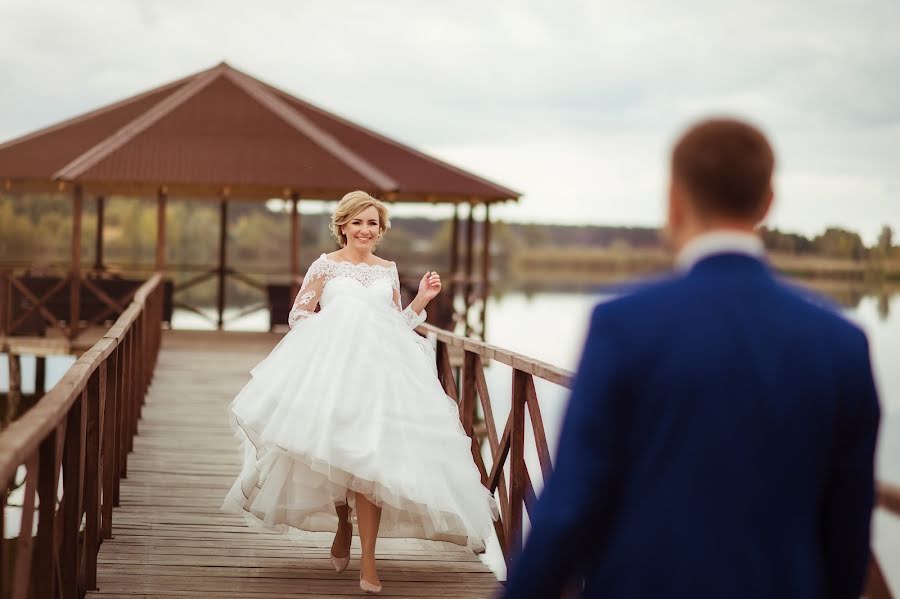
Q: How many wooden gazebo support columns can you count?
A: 8